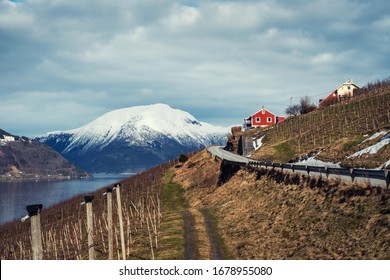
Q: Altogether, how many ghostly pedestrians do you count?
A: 0